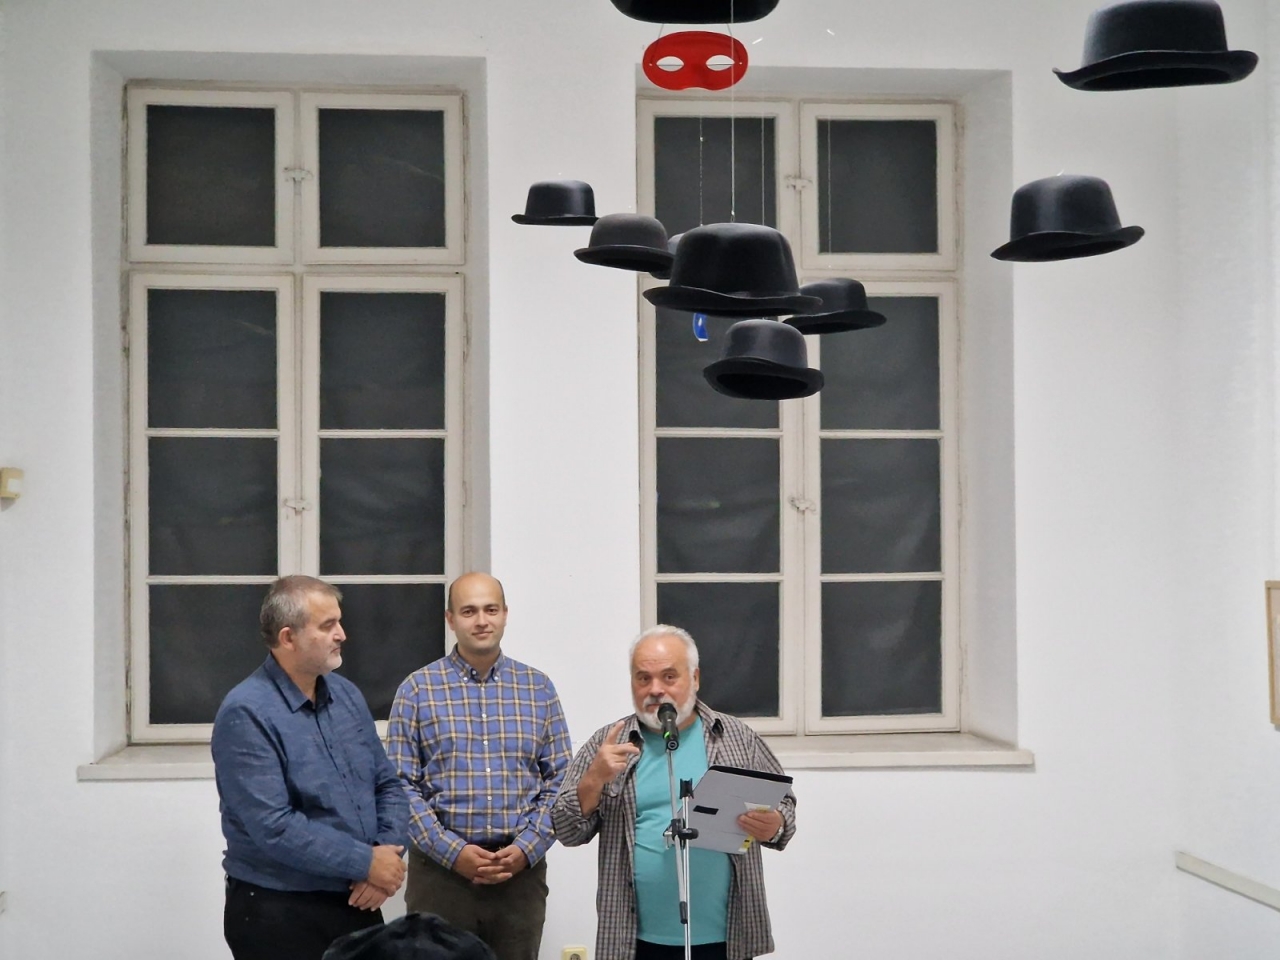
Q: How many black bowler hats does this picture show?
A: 9